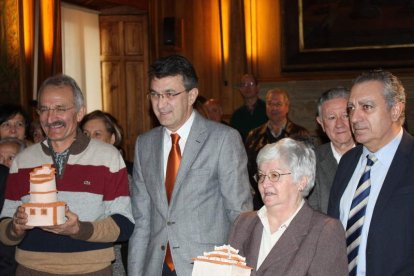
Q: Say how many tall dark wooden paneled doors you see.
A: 1